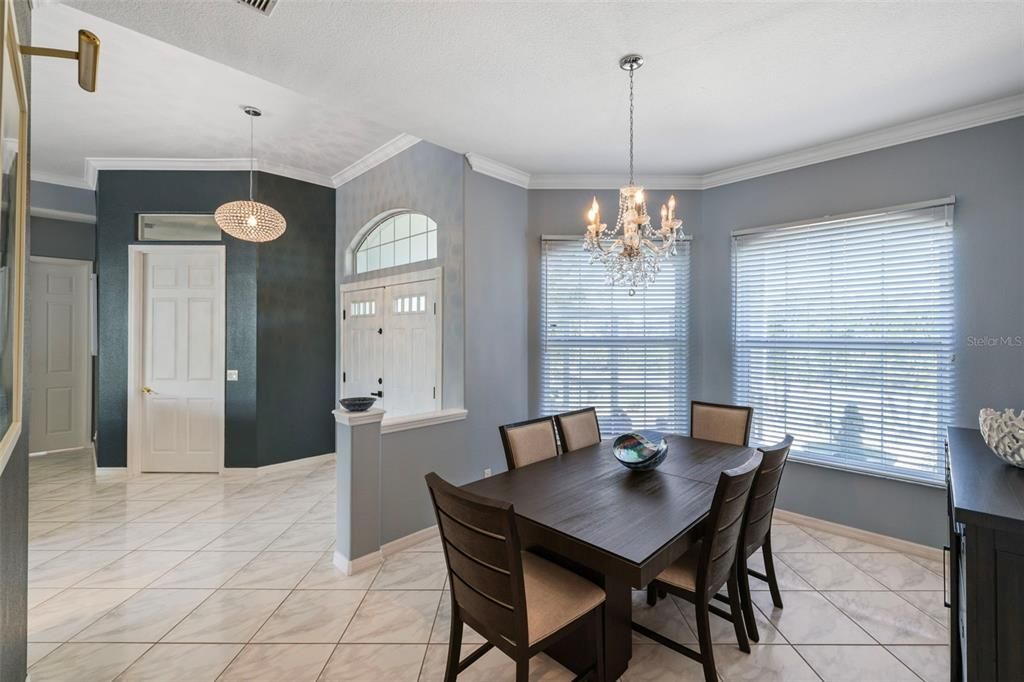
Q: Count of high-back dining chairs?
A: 6